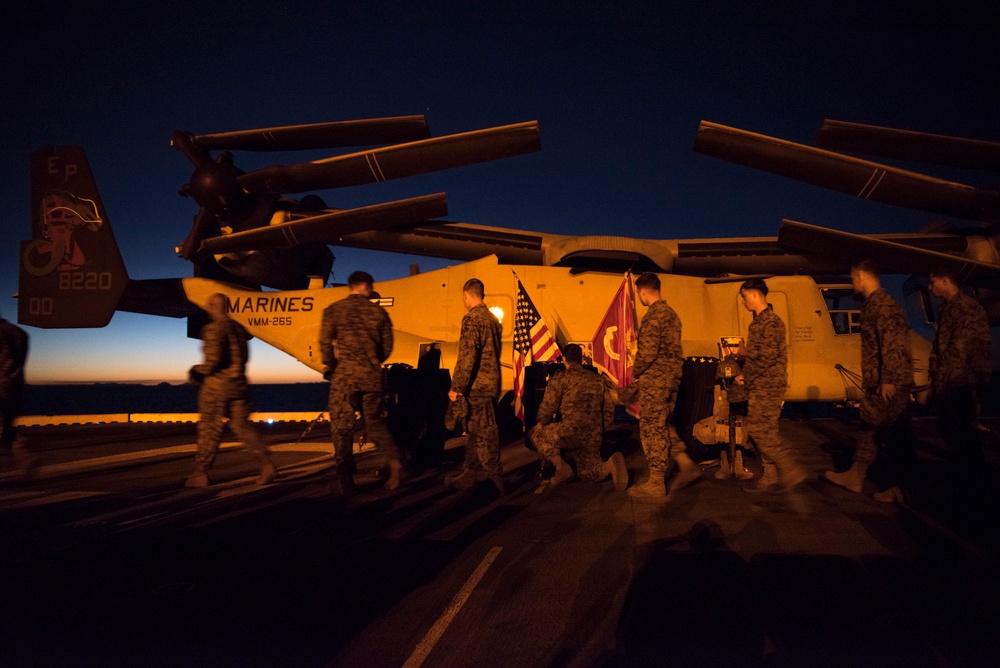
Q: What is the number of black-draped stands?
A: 3